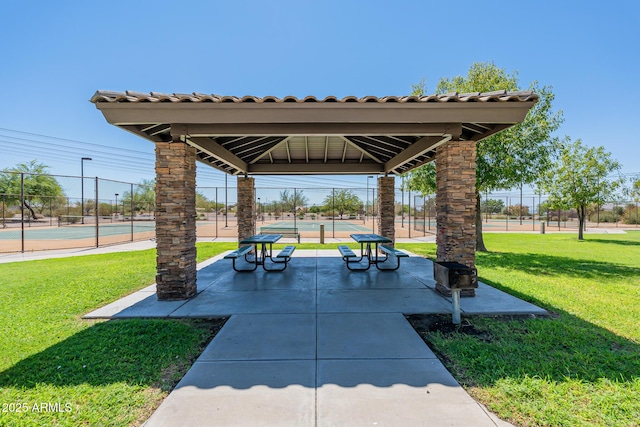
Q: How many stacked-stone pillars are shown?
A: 4